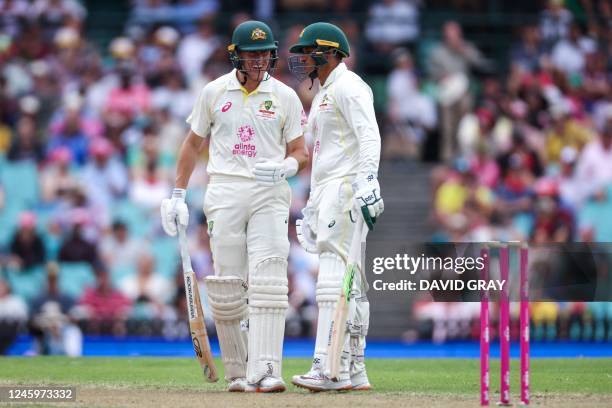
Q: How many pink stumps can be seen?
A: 3